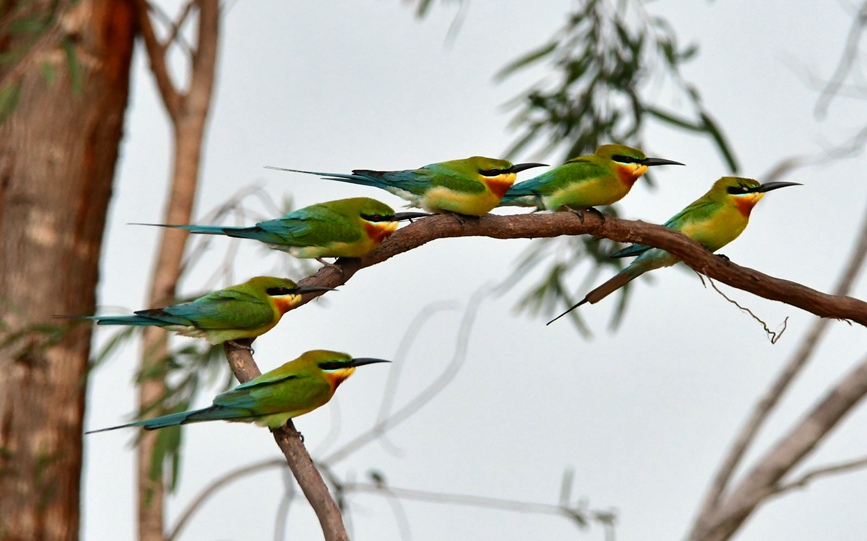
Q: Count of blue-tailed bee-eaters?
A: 6